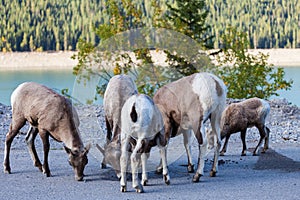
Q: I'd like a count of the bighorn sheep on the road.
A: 5